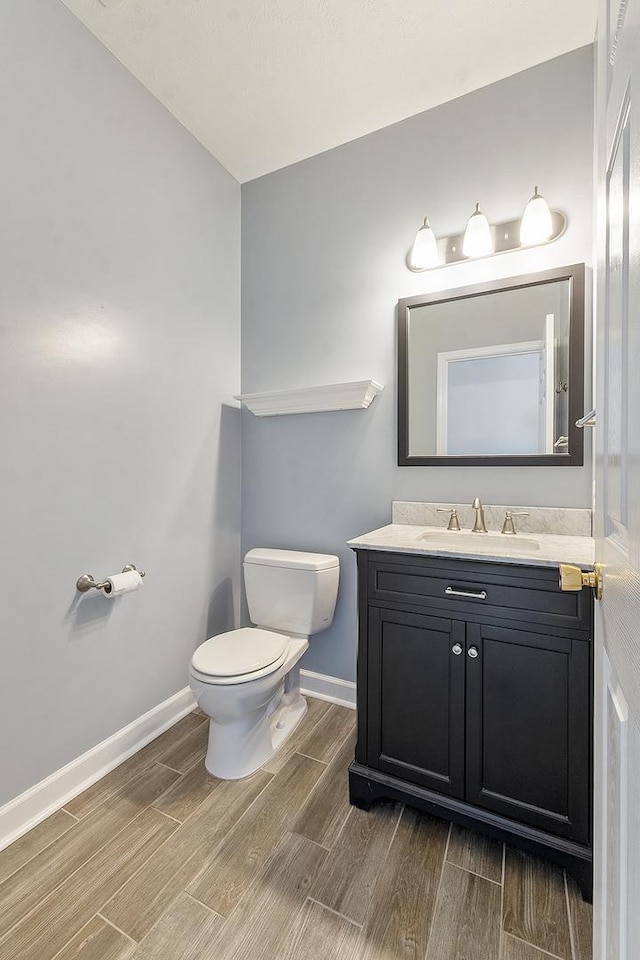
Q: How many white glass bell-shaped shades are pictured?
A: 3